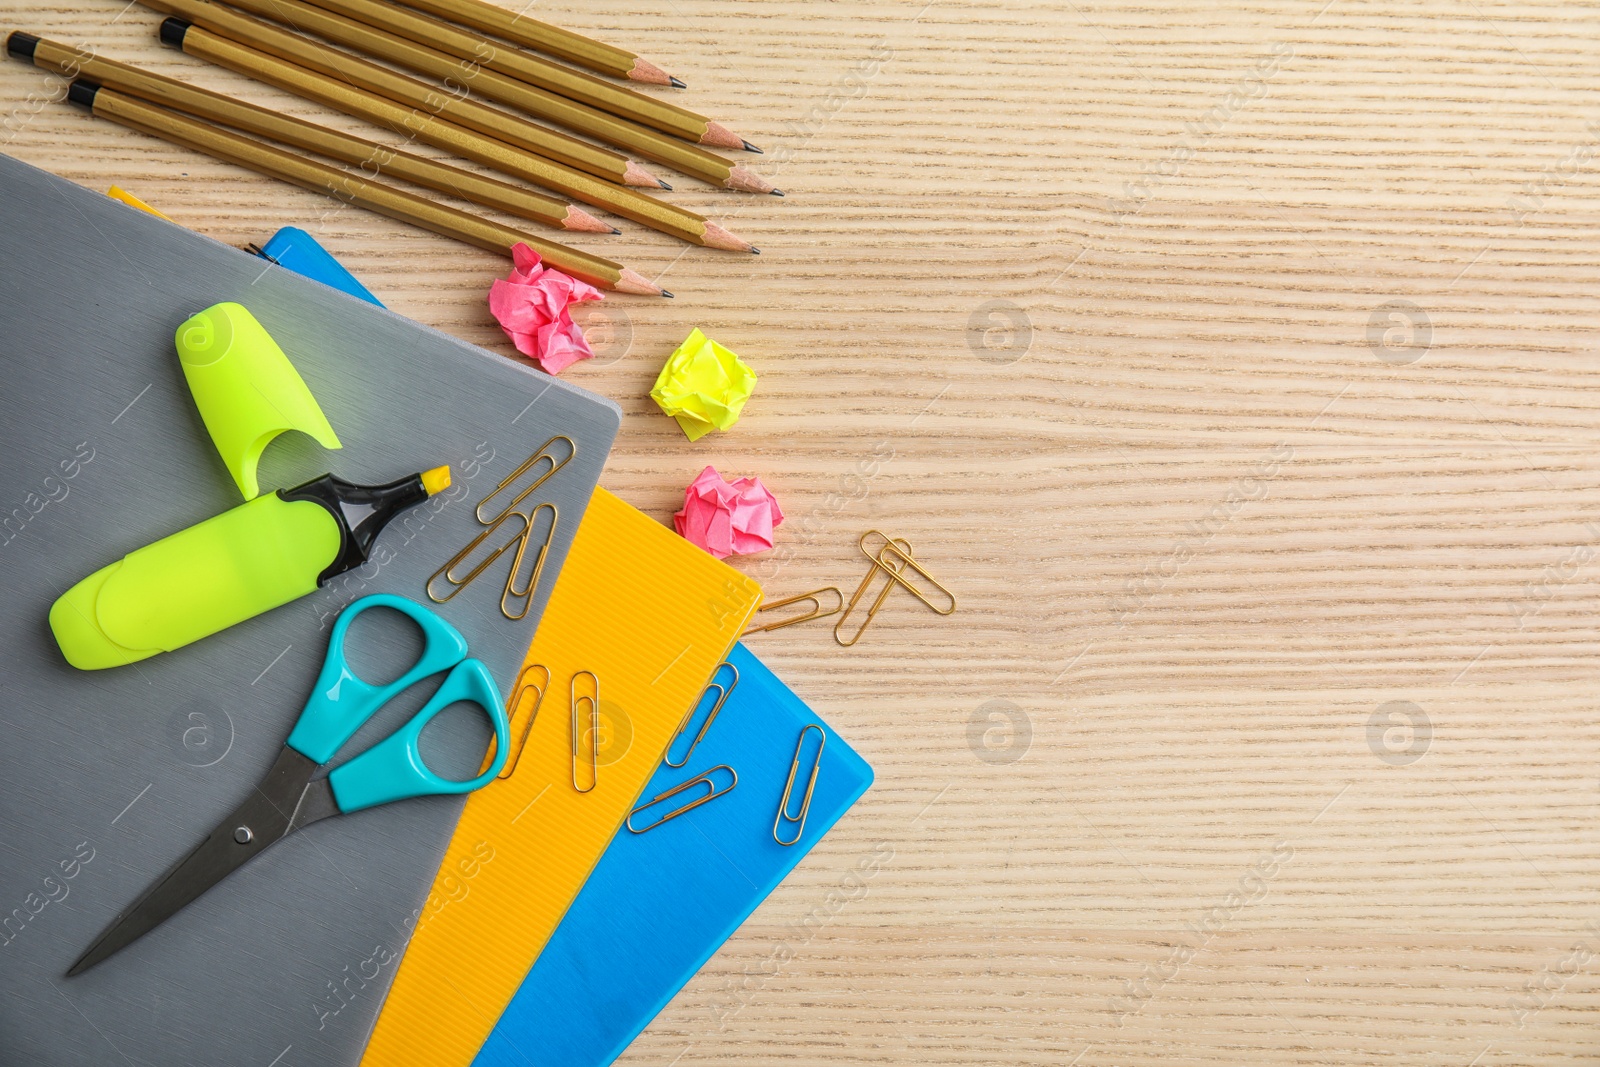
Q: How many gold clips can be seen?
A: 11